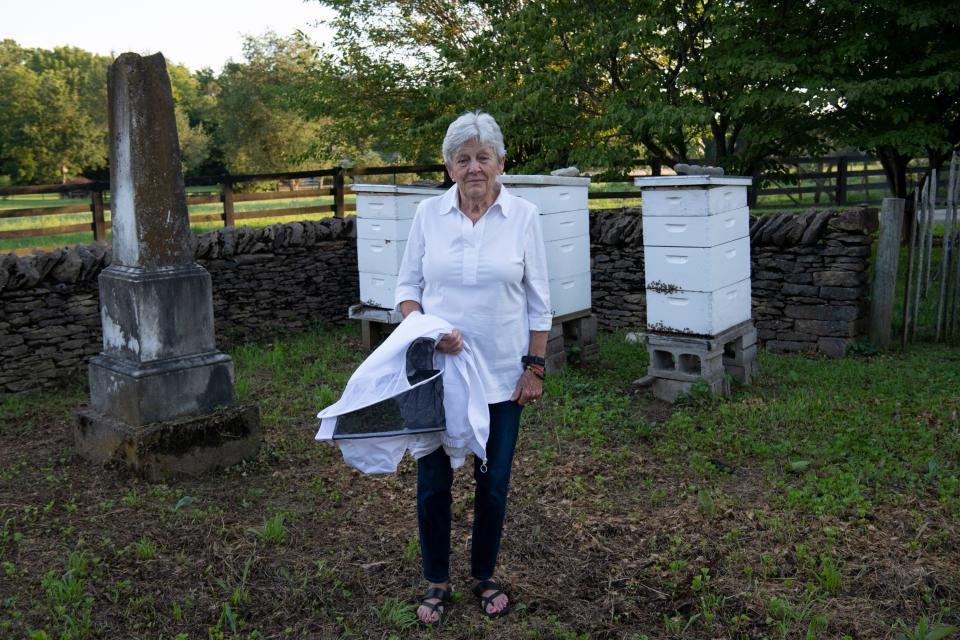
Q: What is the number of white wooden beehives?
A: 3